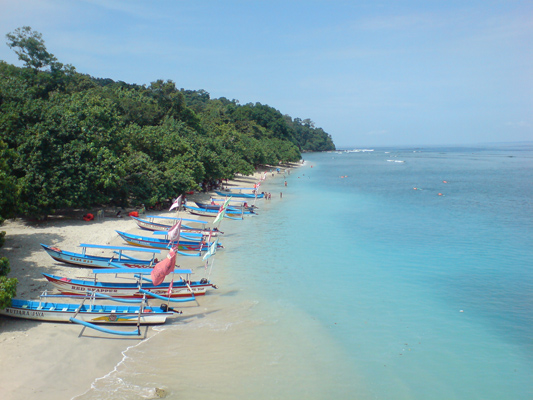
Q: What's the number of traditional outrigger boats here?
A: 8